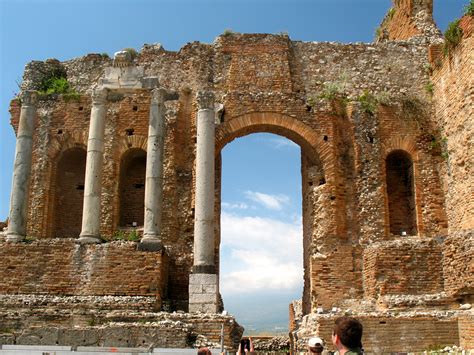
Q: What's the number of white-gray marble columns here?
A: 4